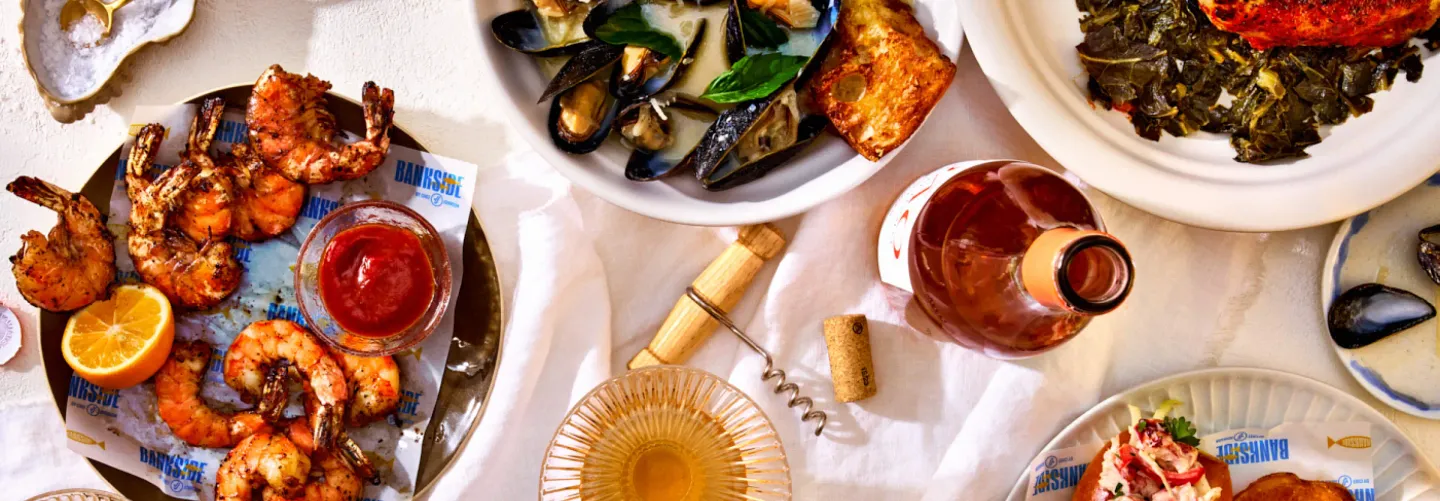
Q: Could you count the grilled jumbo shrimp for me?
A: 10